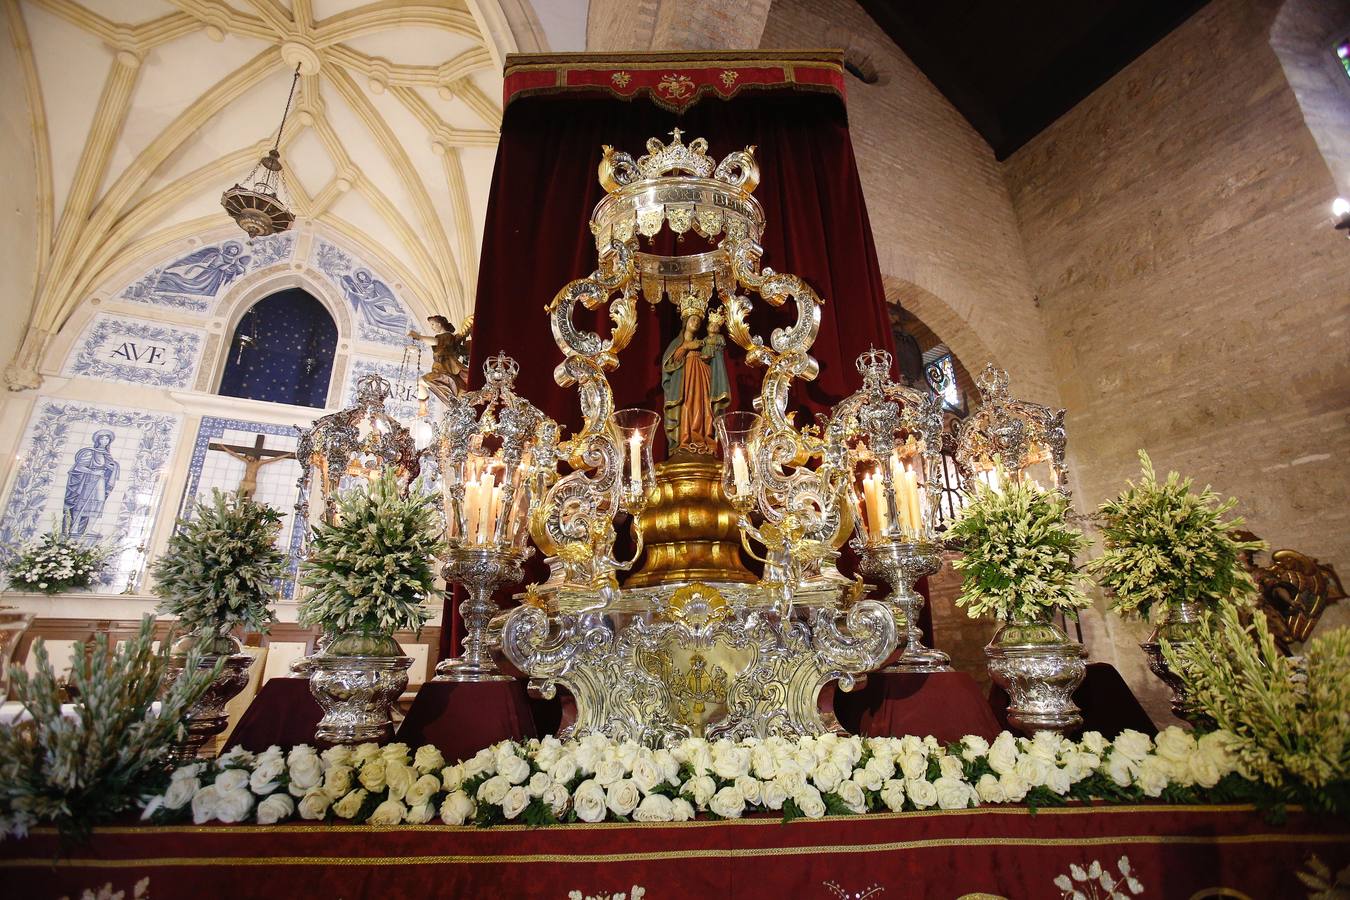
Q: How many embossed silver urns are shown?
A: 4